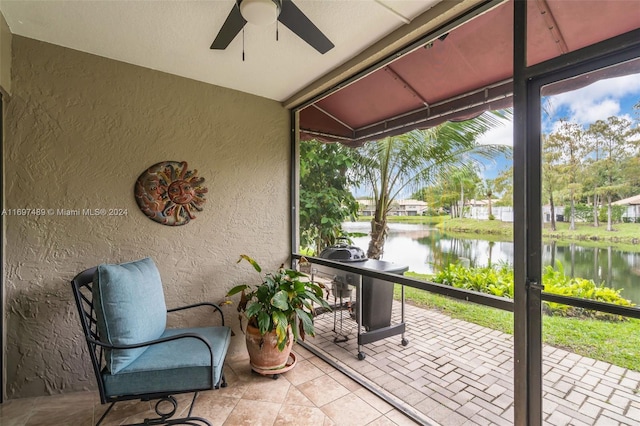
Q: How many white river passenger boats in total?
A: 0